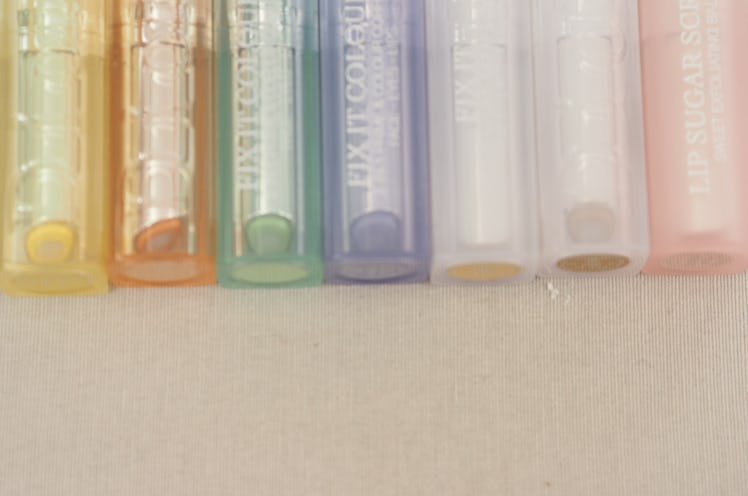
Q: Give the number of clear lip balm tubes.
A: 2